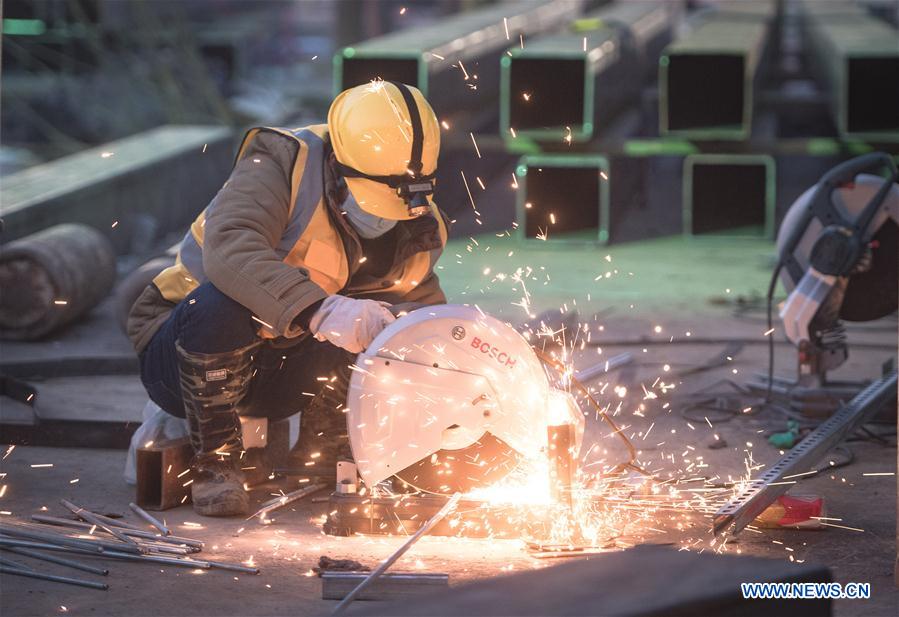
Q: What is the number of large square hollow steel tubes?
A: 6